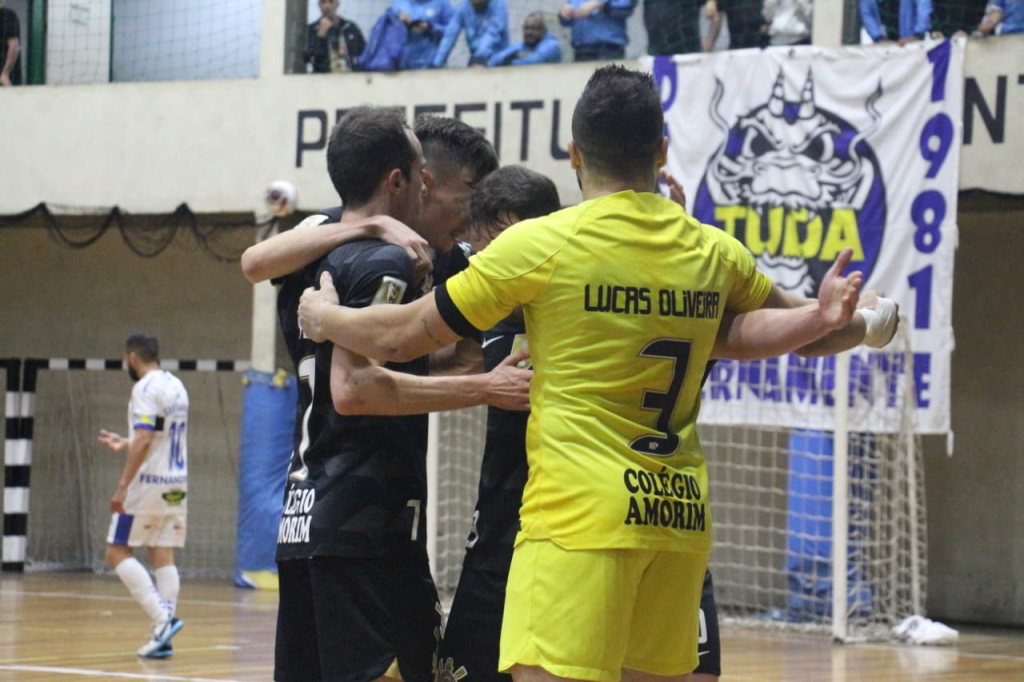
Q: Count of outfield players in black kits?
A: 3